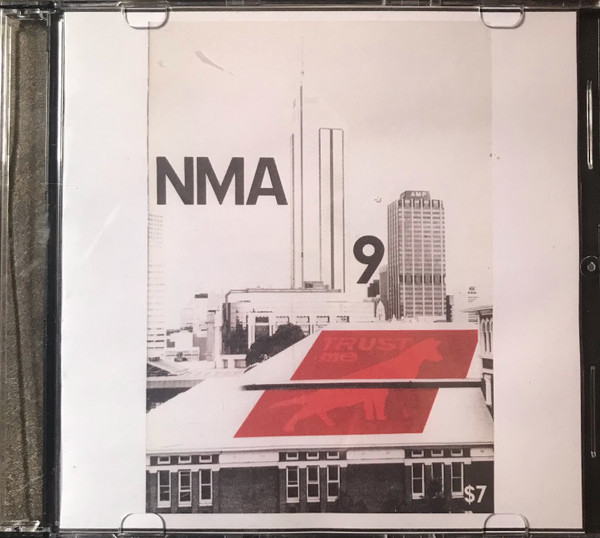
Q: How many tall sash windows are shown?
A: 9